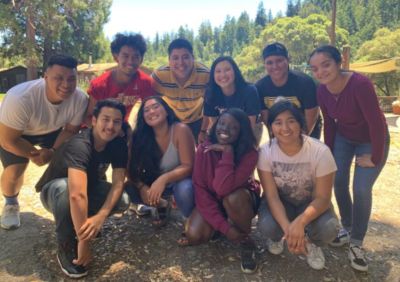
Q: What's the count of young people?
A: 10